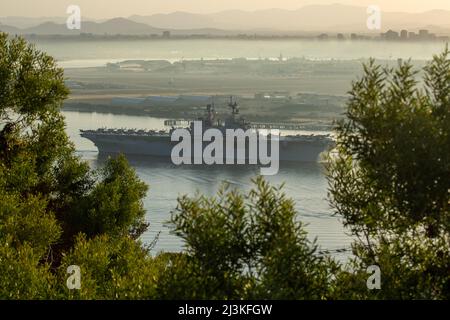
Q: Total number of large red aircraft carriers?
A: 0